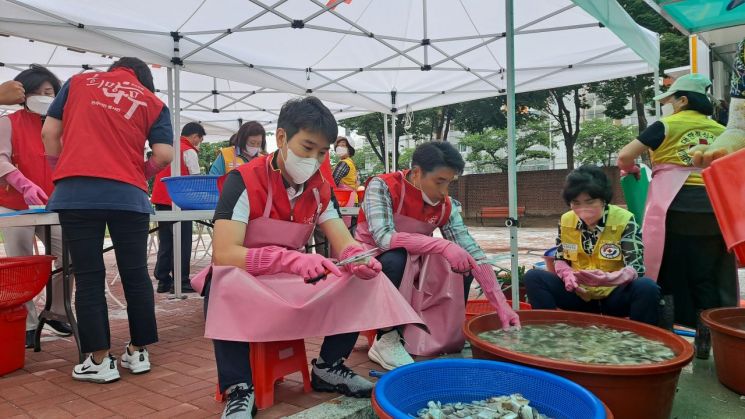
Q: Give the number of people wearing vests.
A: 9